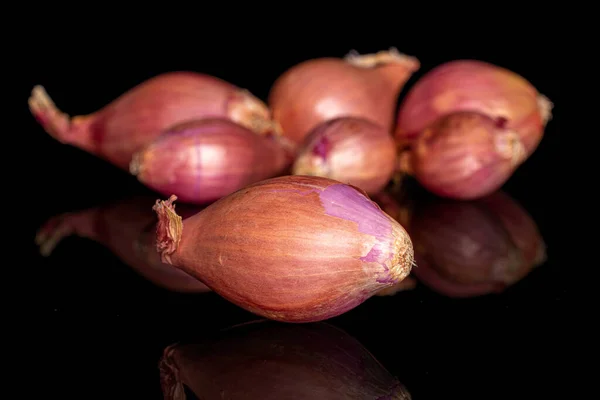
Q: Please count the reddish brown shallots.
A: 7